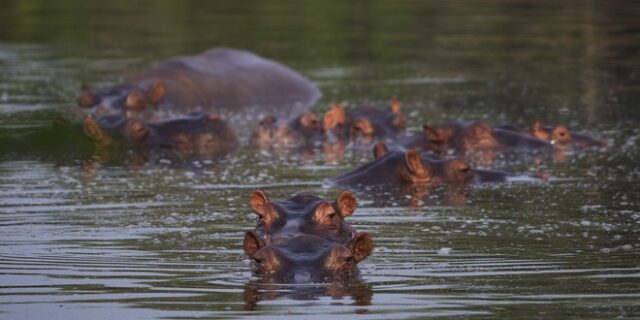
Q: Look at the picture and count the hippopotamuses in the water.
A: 9